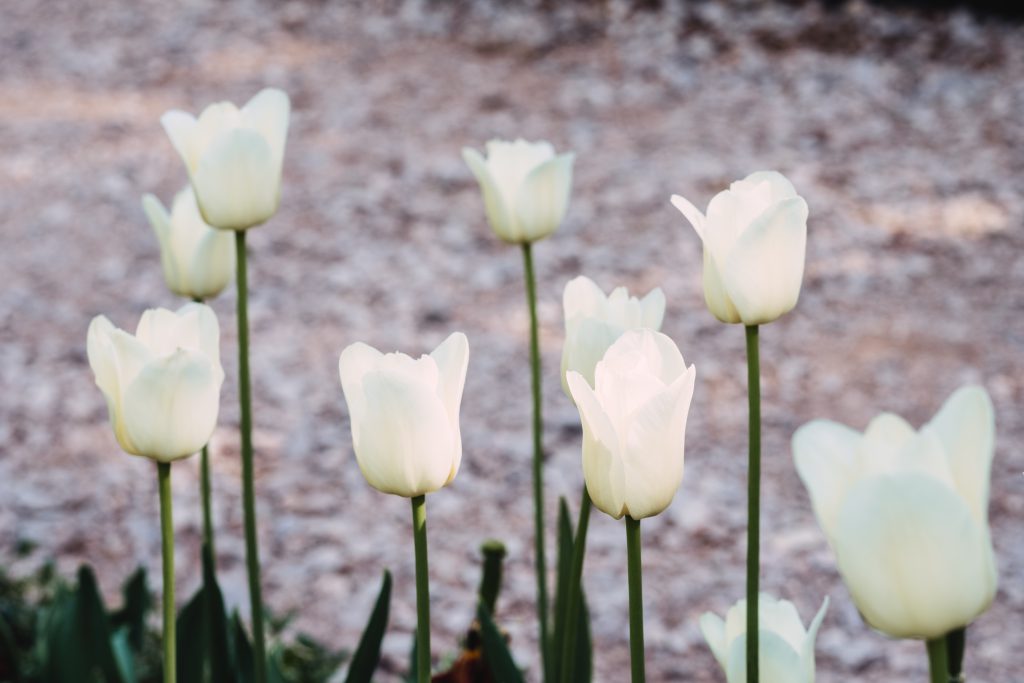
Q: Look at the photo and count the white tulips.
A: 10